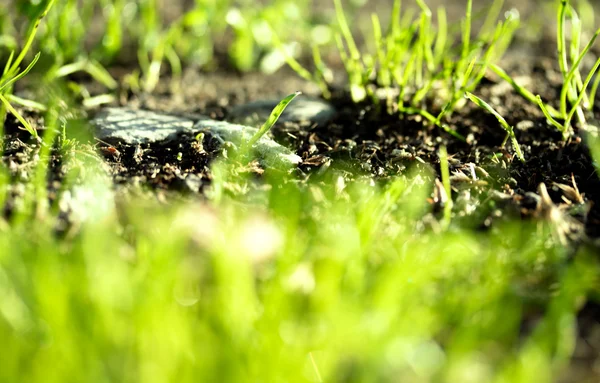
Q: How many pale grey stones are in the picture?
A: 3